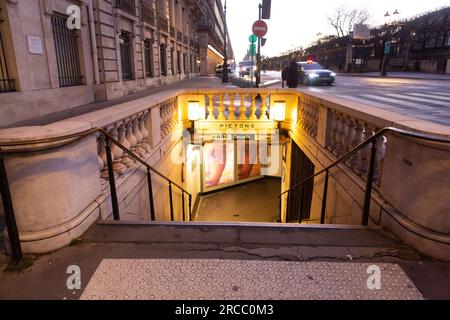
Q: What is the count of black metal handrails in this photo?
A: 2